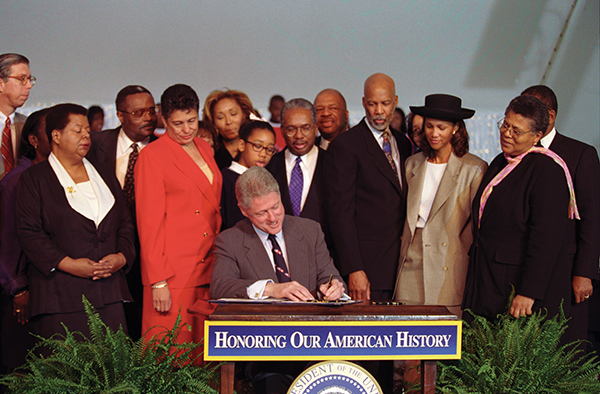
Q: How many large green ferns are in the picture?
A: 2